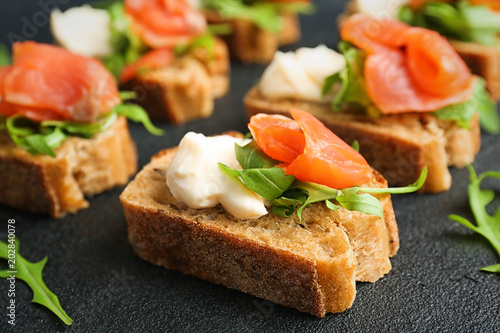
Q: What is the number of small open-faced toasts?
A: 6